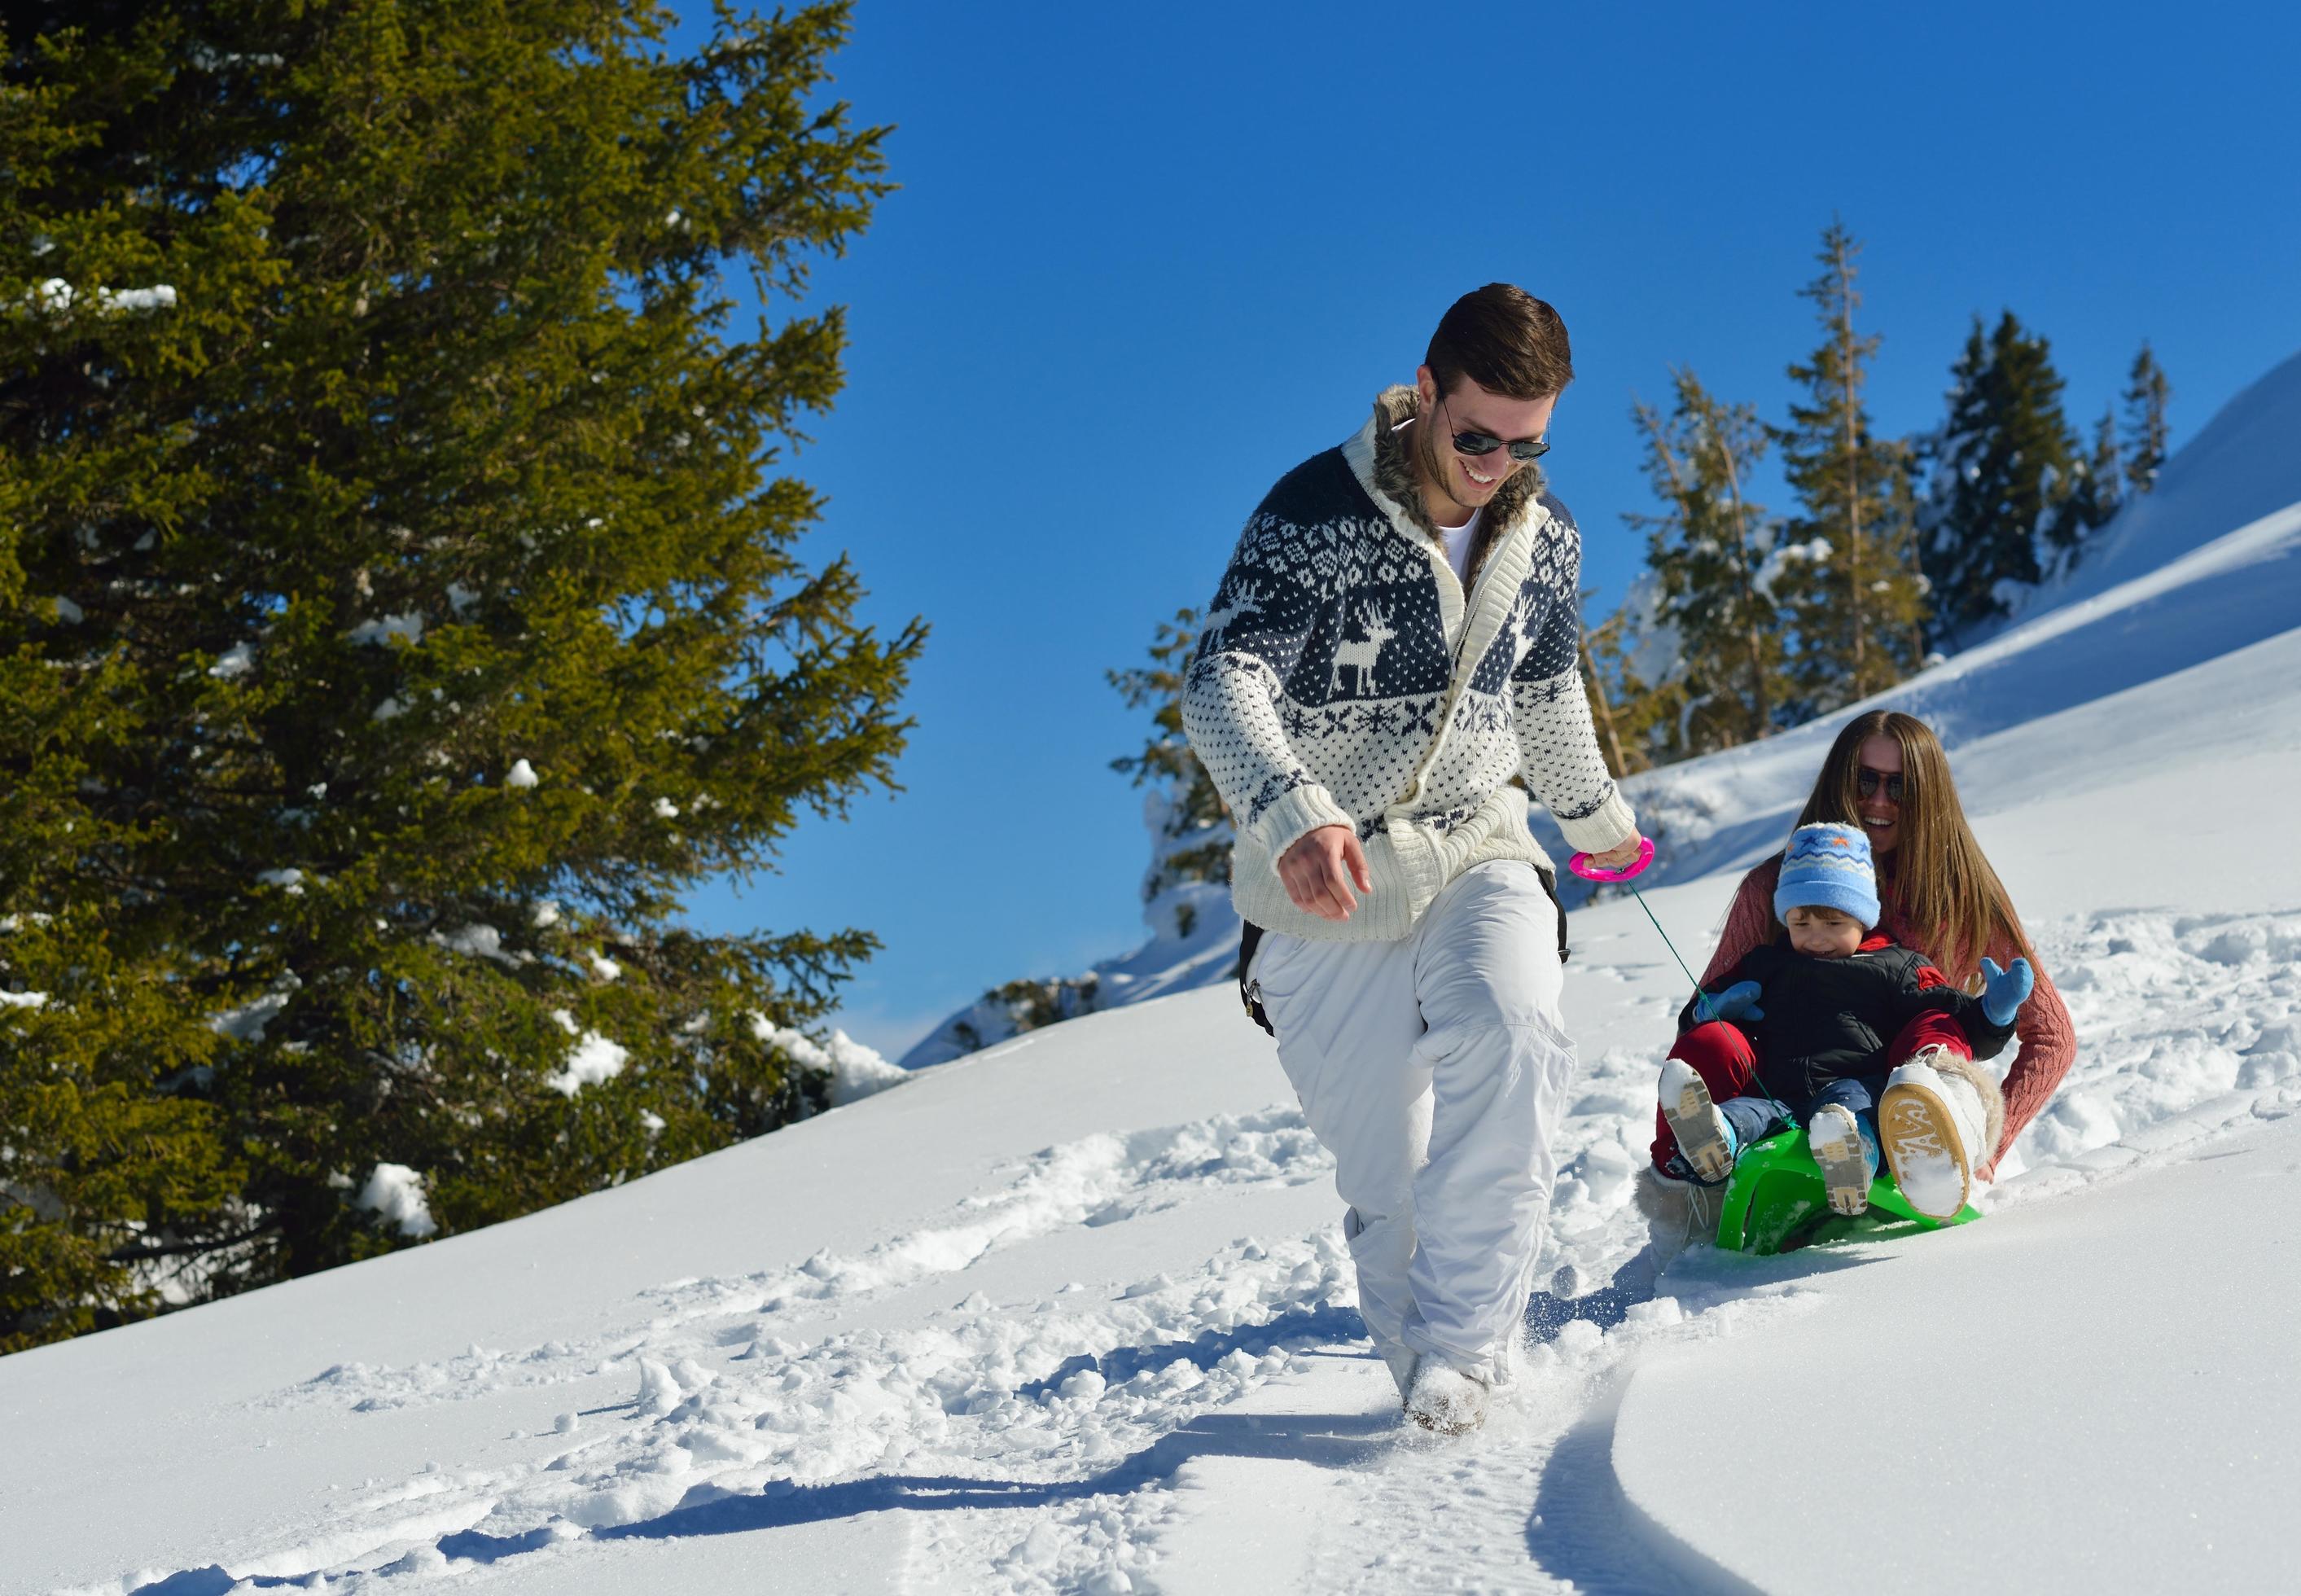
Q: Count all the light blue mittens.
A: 2